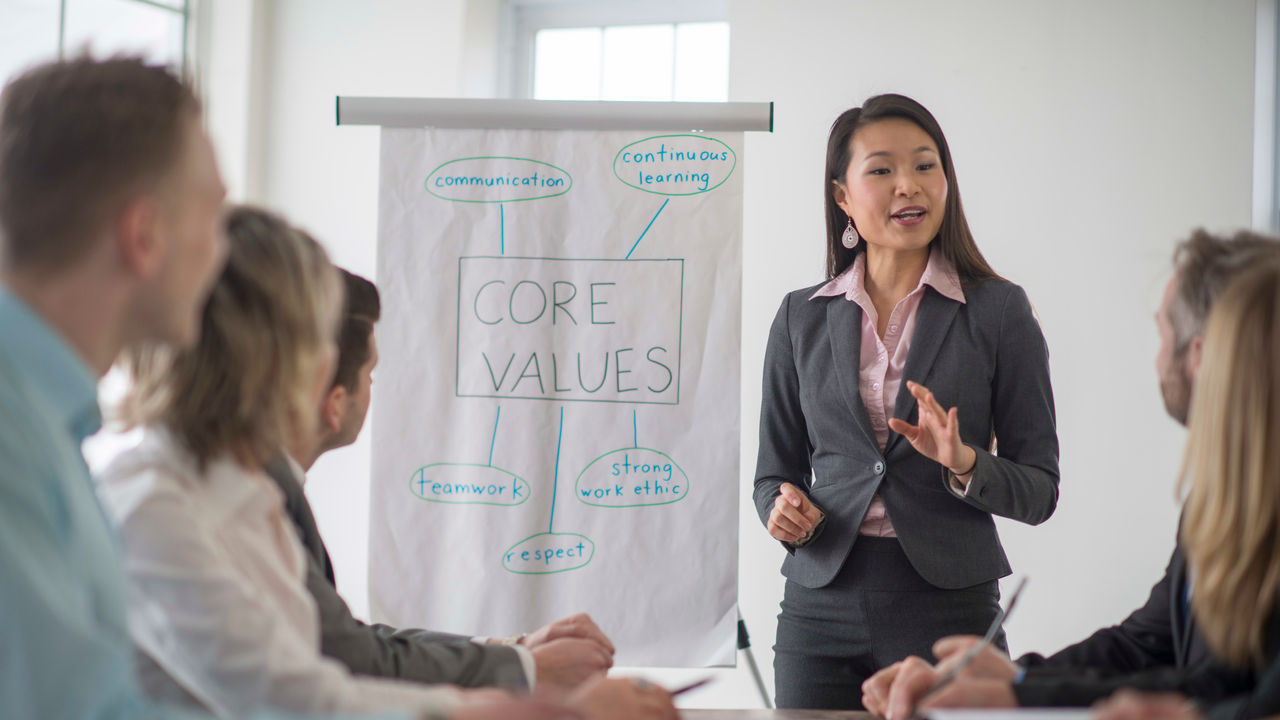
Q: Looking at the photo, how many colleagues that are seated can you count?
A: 5